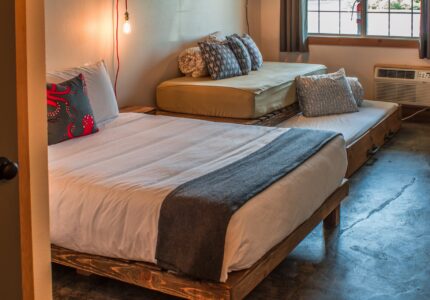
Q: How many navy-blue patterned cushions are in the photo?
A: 3